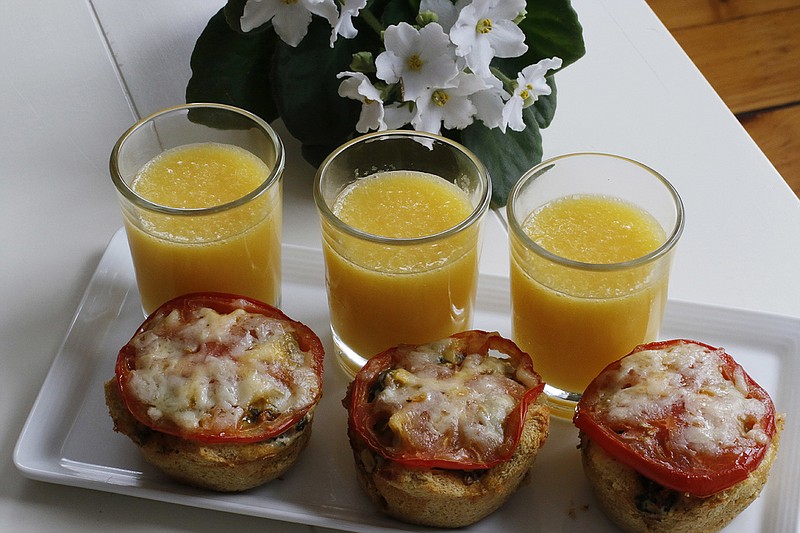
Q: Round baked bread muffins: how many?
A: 3